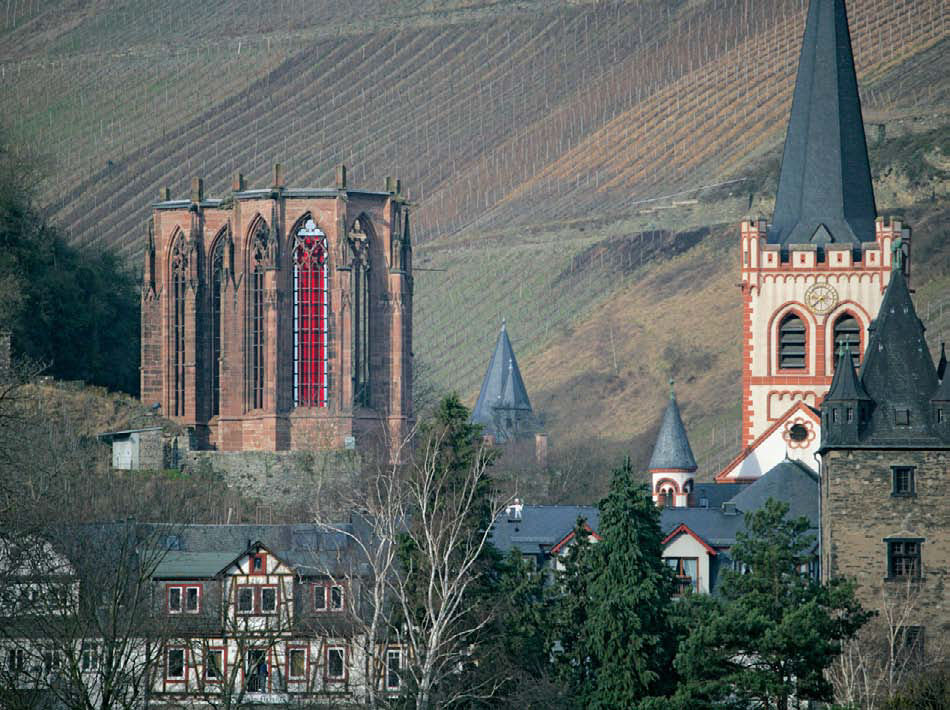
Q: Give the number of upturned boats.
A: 0